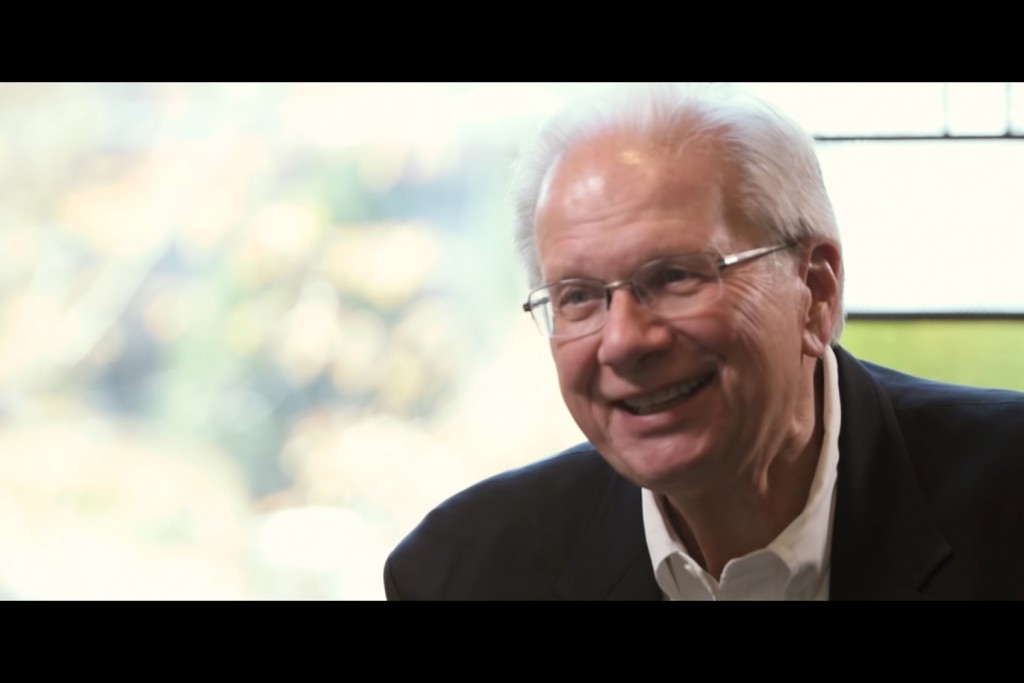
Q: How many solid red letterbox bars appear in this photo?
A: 0